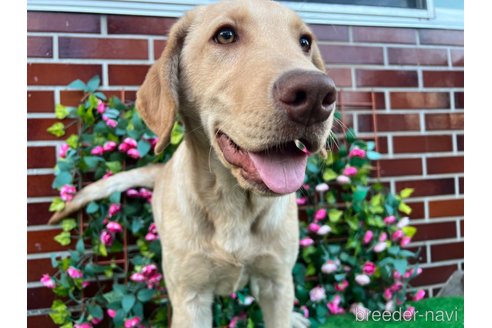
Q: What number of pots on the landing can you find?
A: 0